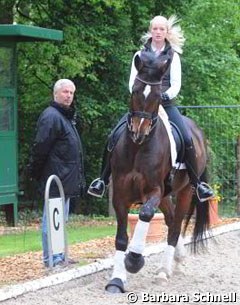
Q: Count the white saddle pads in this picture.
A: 1